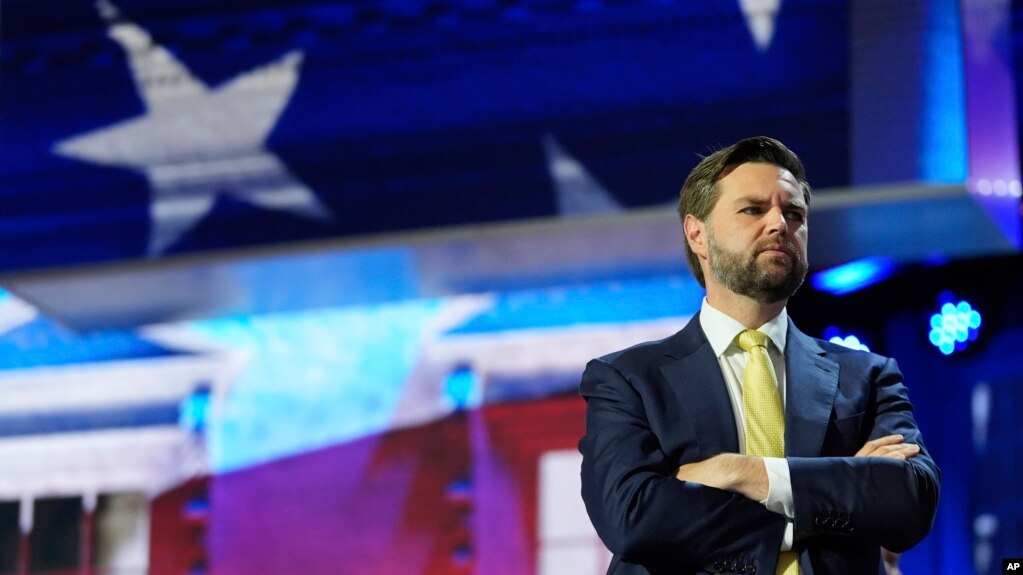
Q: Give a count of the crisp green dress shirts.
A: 0